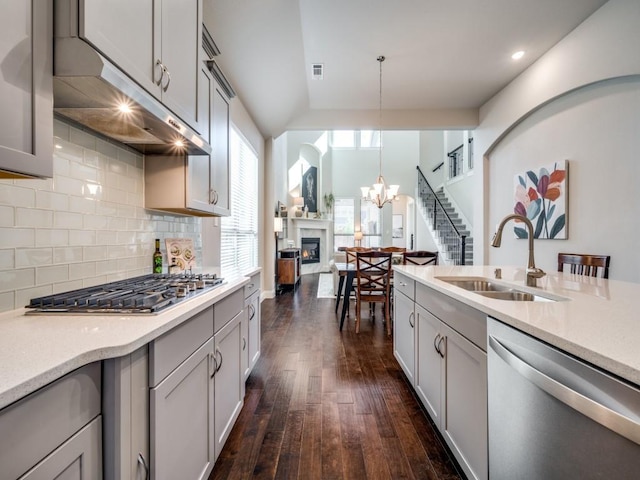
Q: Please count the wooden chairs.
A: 5